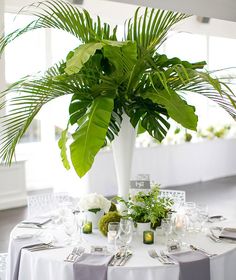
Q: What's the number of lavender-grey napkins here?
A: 4